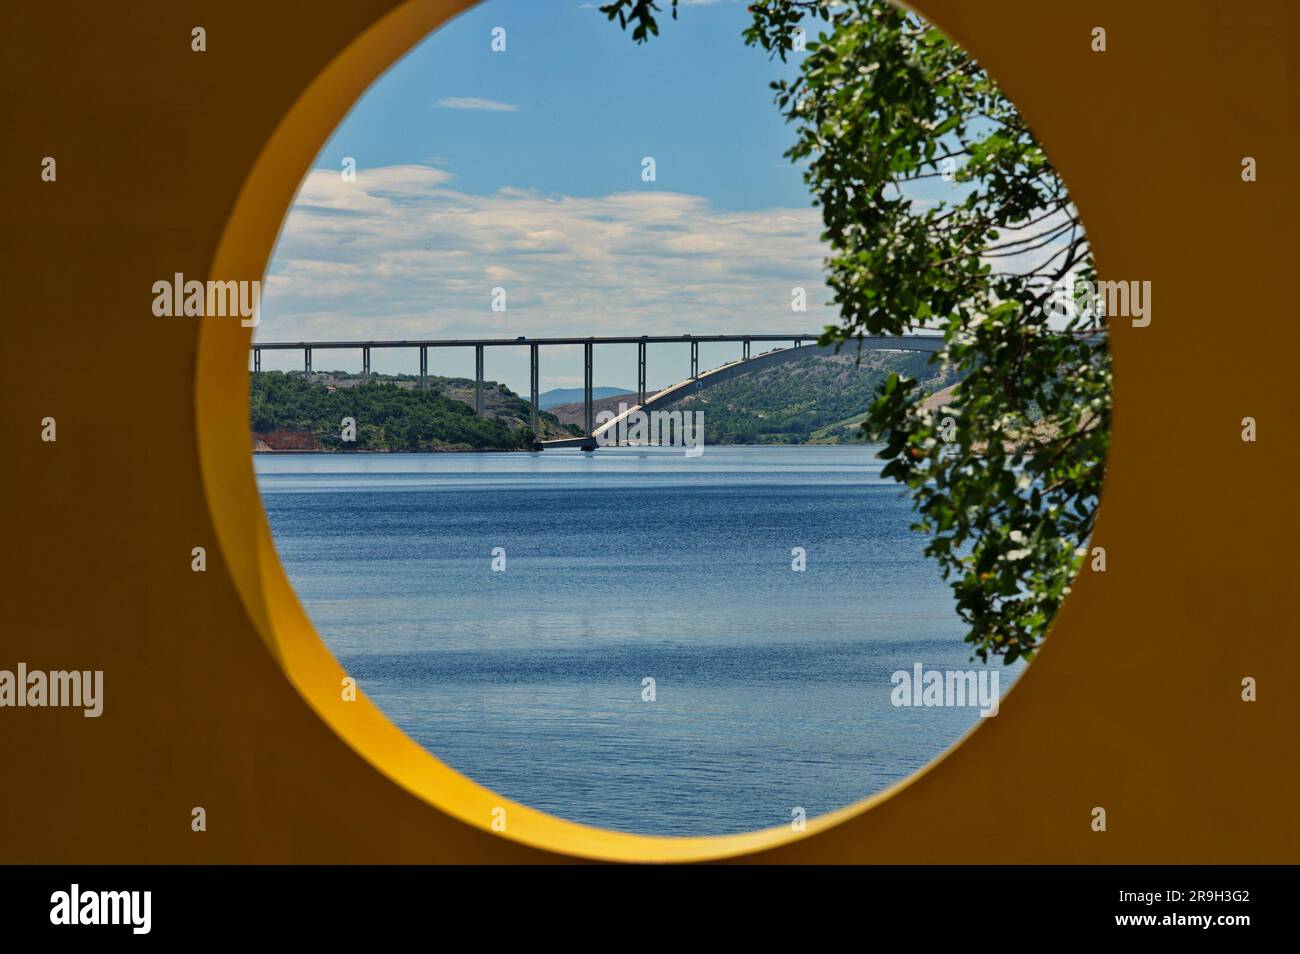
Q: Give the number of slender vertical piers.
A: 11